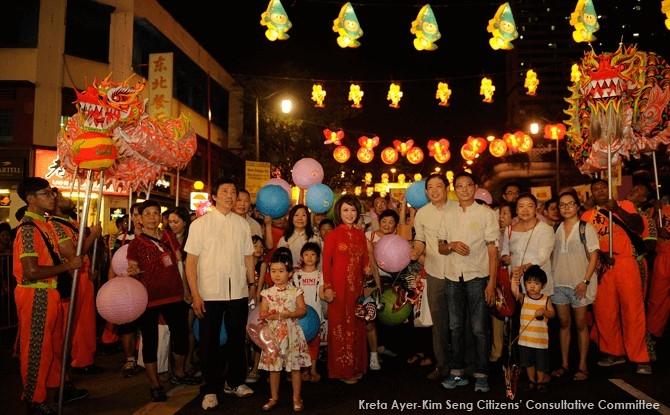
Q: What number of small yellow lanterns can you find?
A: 7